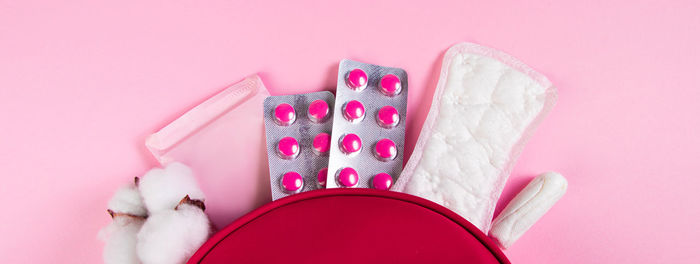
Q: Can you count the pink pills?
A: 14